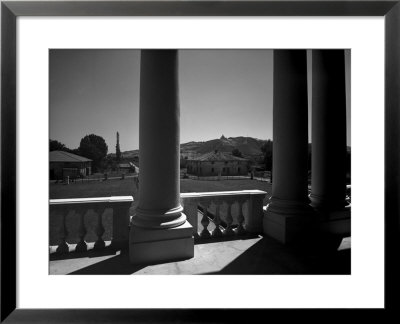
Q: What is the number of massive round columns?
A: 3